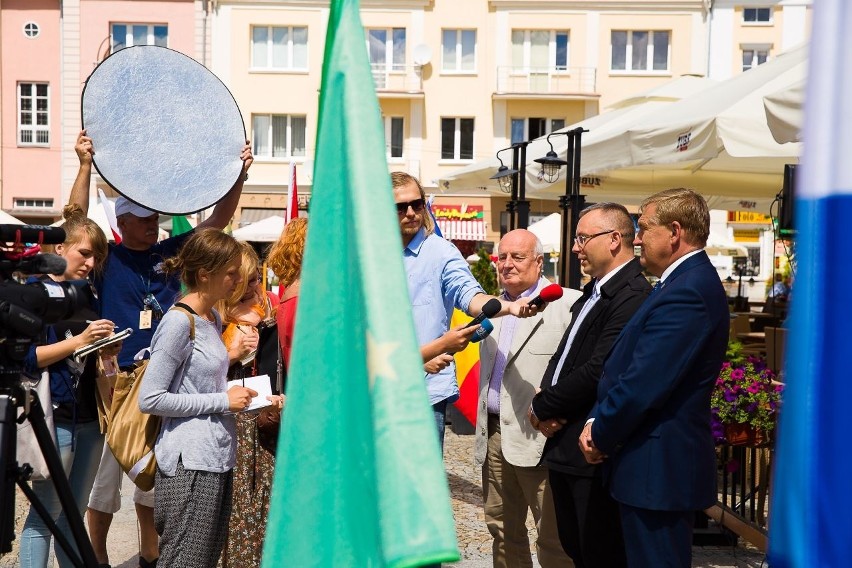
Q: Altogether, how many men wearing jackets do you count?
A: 3